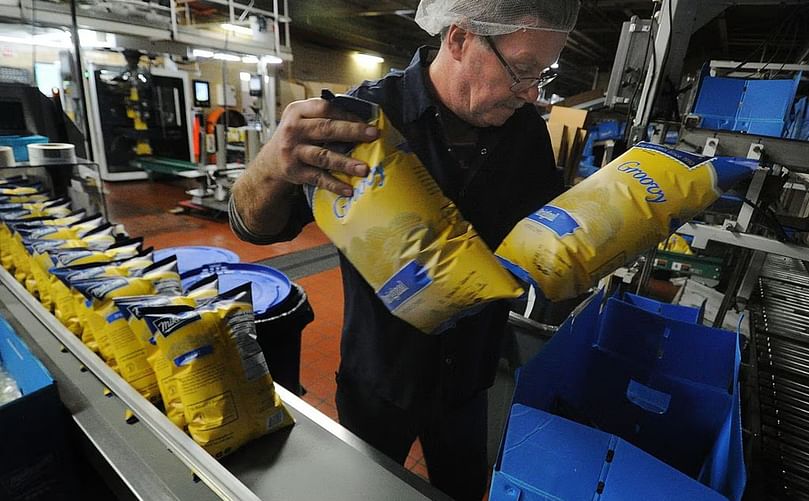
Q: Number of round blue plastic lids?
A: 2